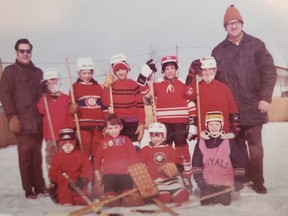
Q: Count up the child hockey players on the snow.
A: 9